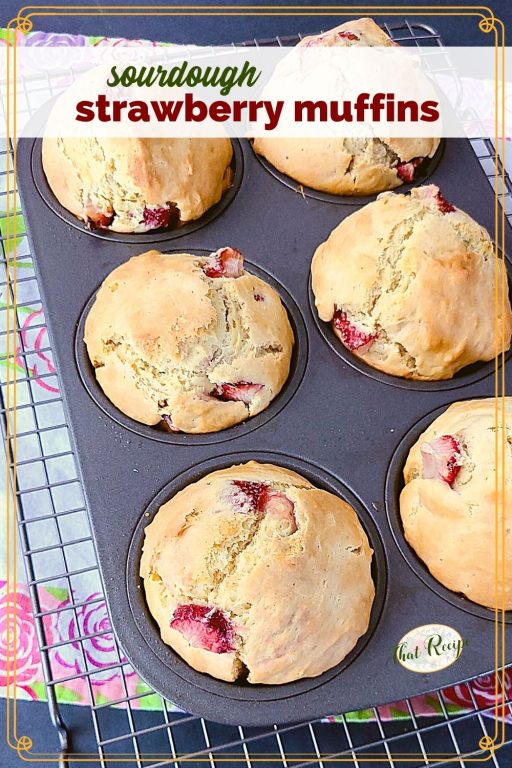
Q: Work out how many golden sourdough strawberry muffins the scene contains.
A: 6